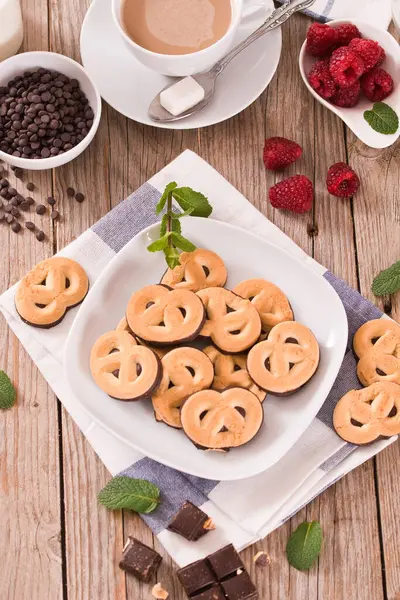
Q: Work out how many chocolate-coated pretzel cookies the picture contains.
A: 13